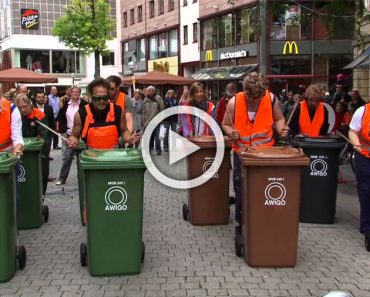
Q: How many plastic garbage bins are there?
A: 7